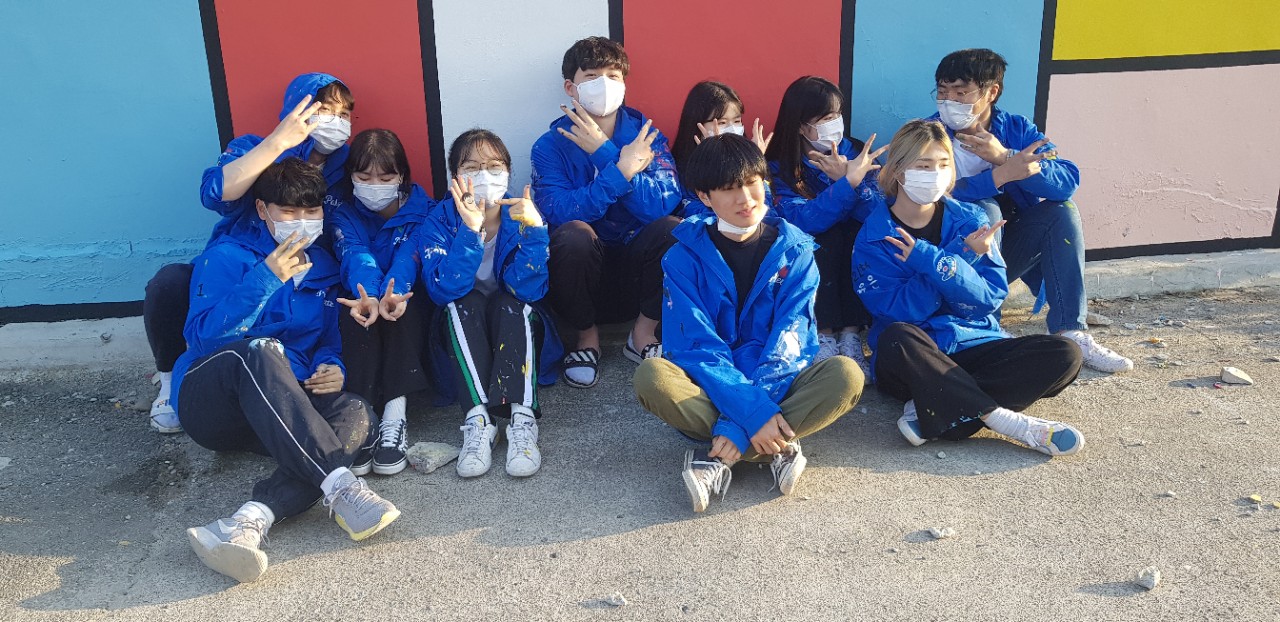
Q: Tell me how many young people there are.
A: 10